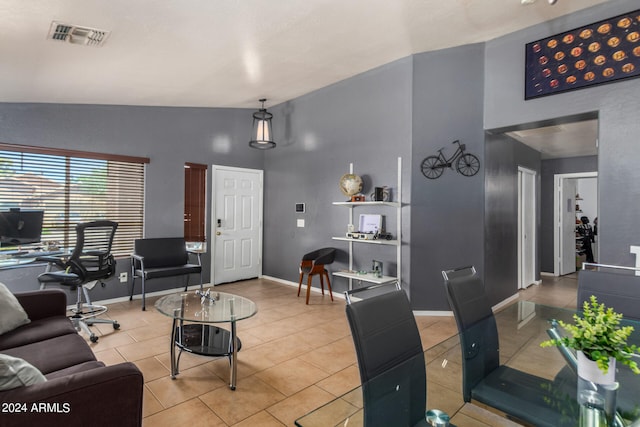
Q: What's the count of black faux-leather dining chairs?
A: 3